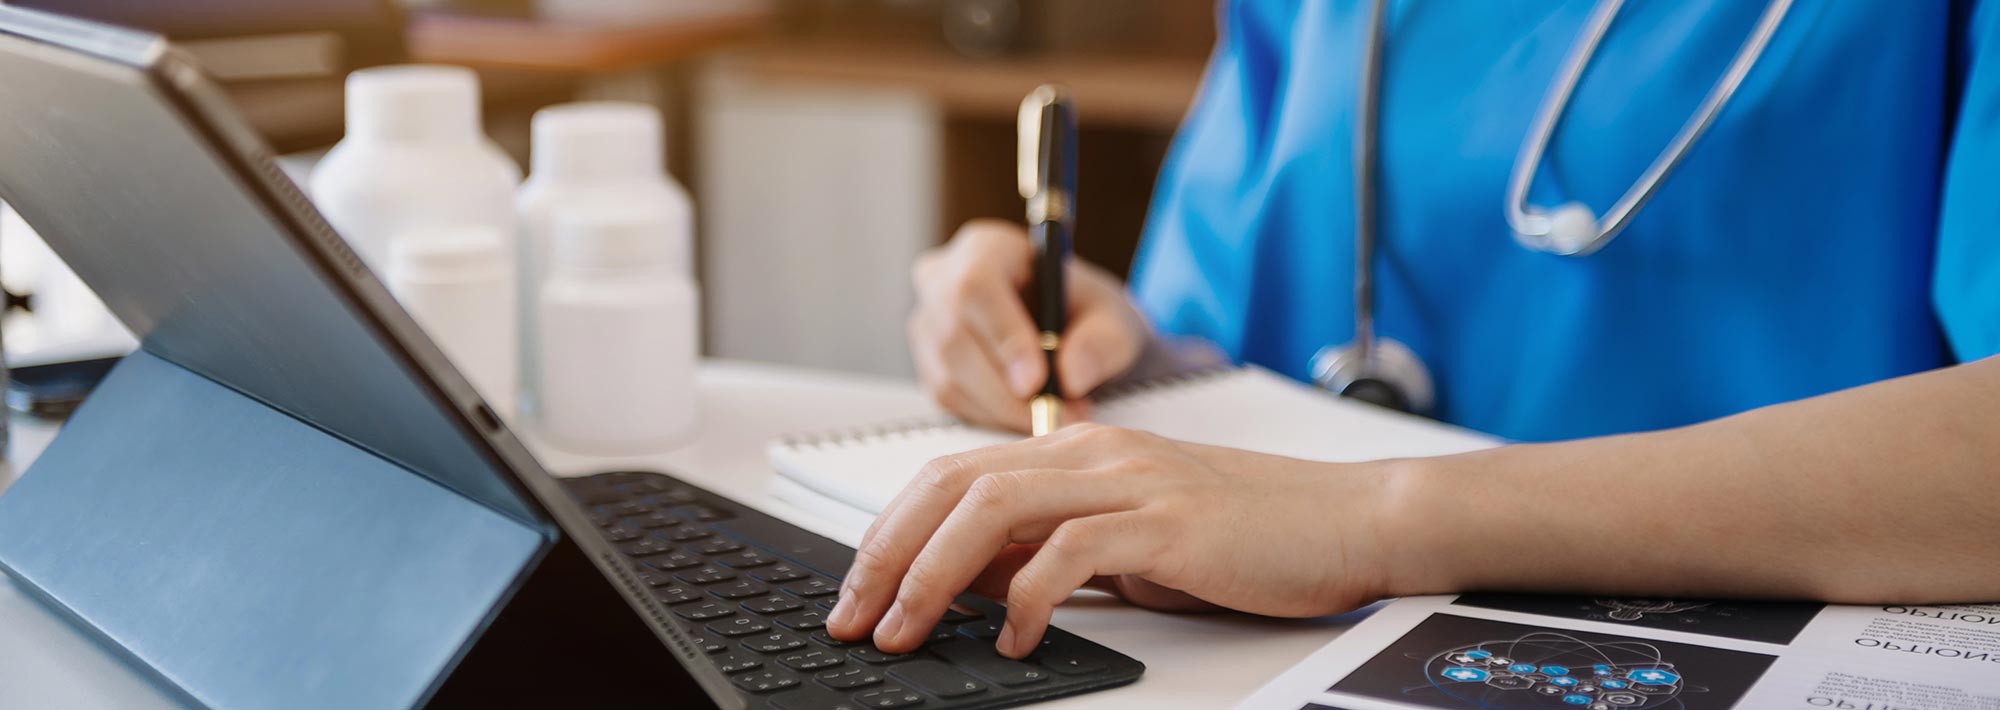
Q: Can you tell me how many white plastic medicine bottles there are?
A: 4